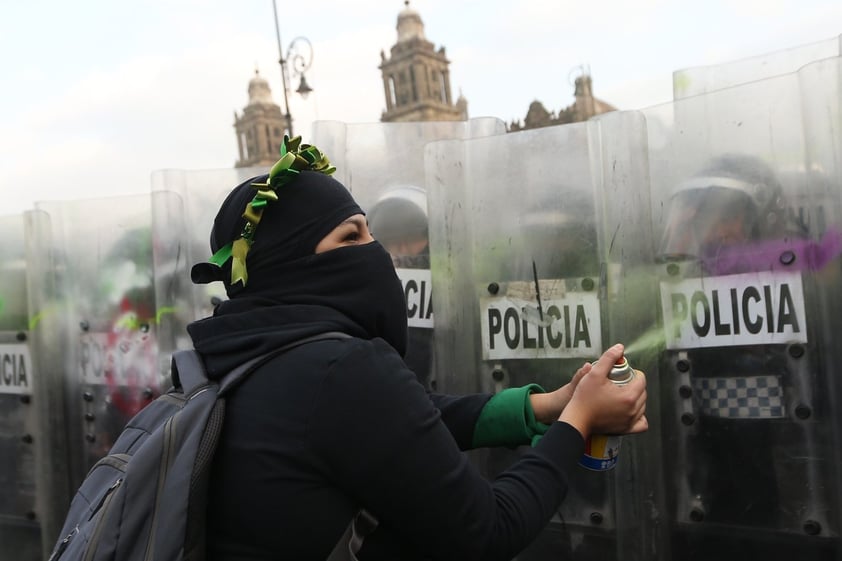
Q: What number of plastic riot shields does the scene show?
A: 7